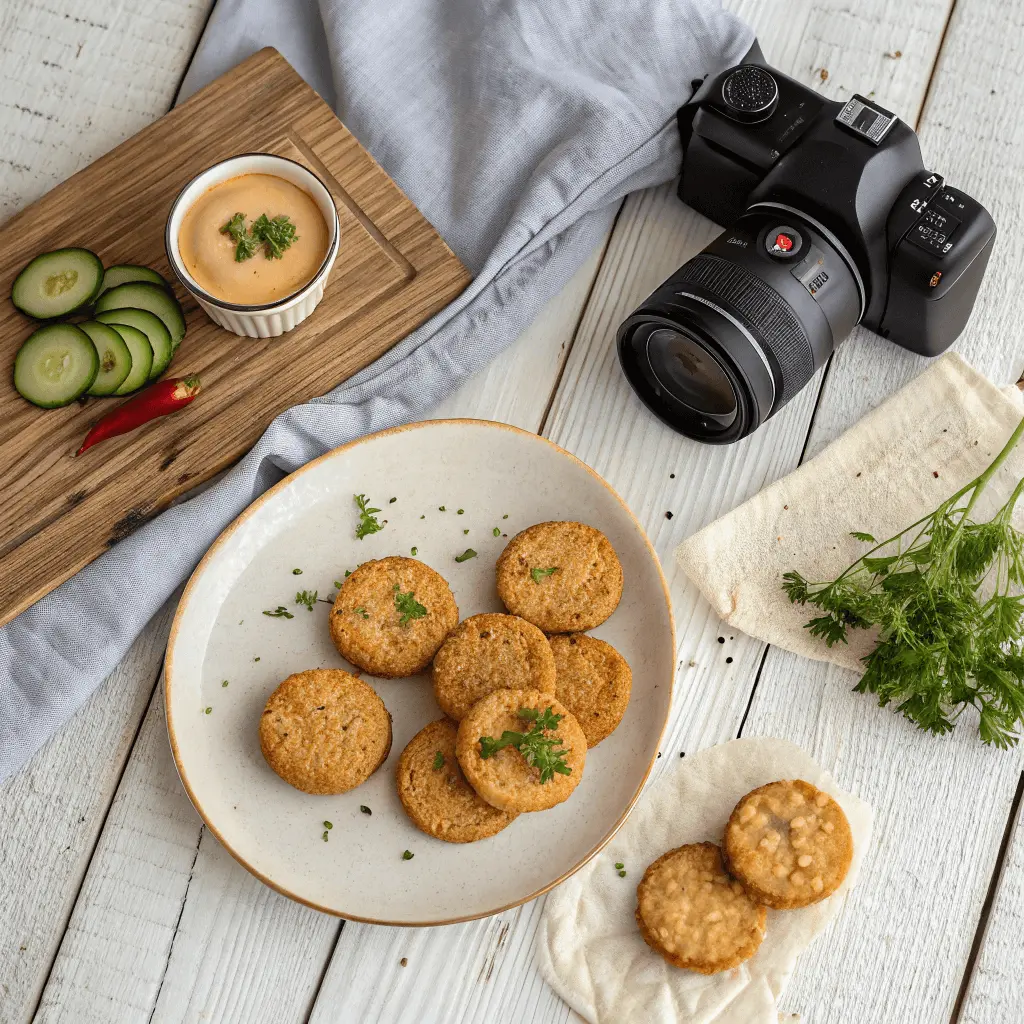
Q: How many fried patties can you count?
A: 9